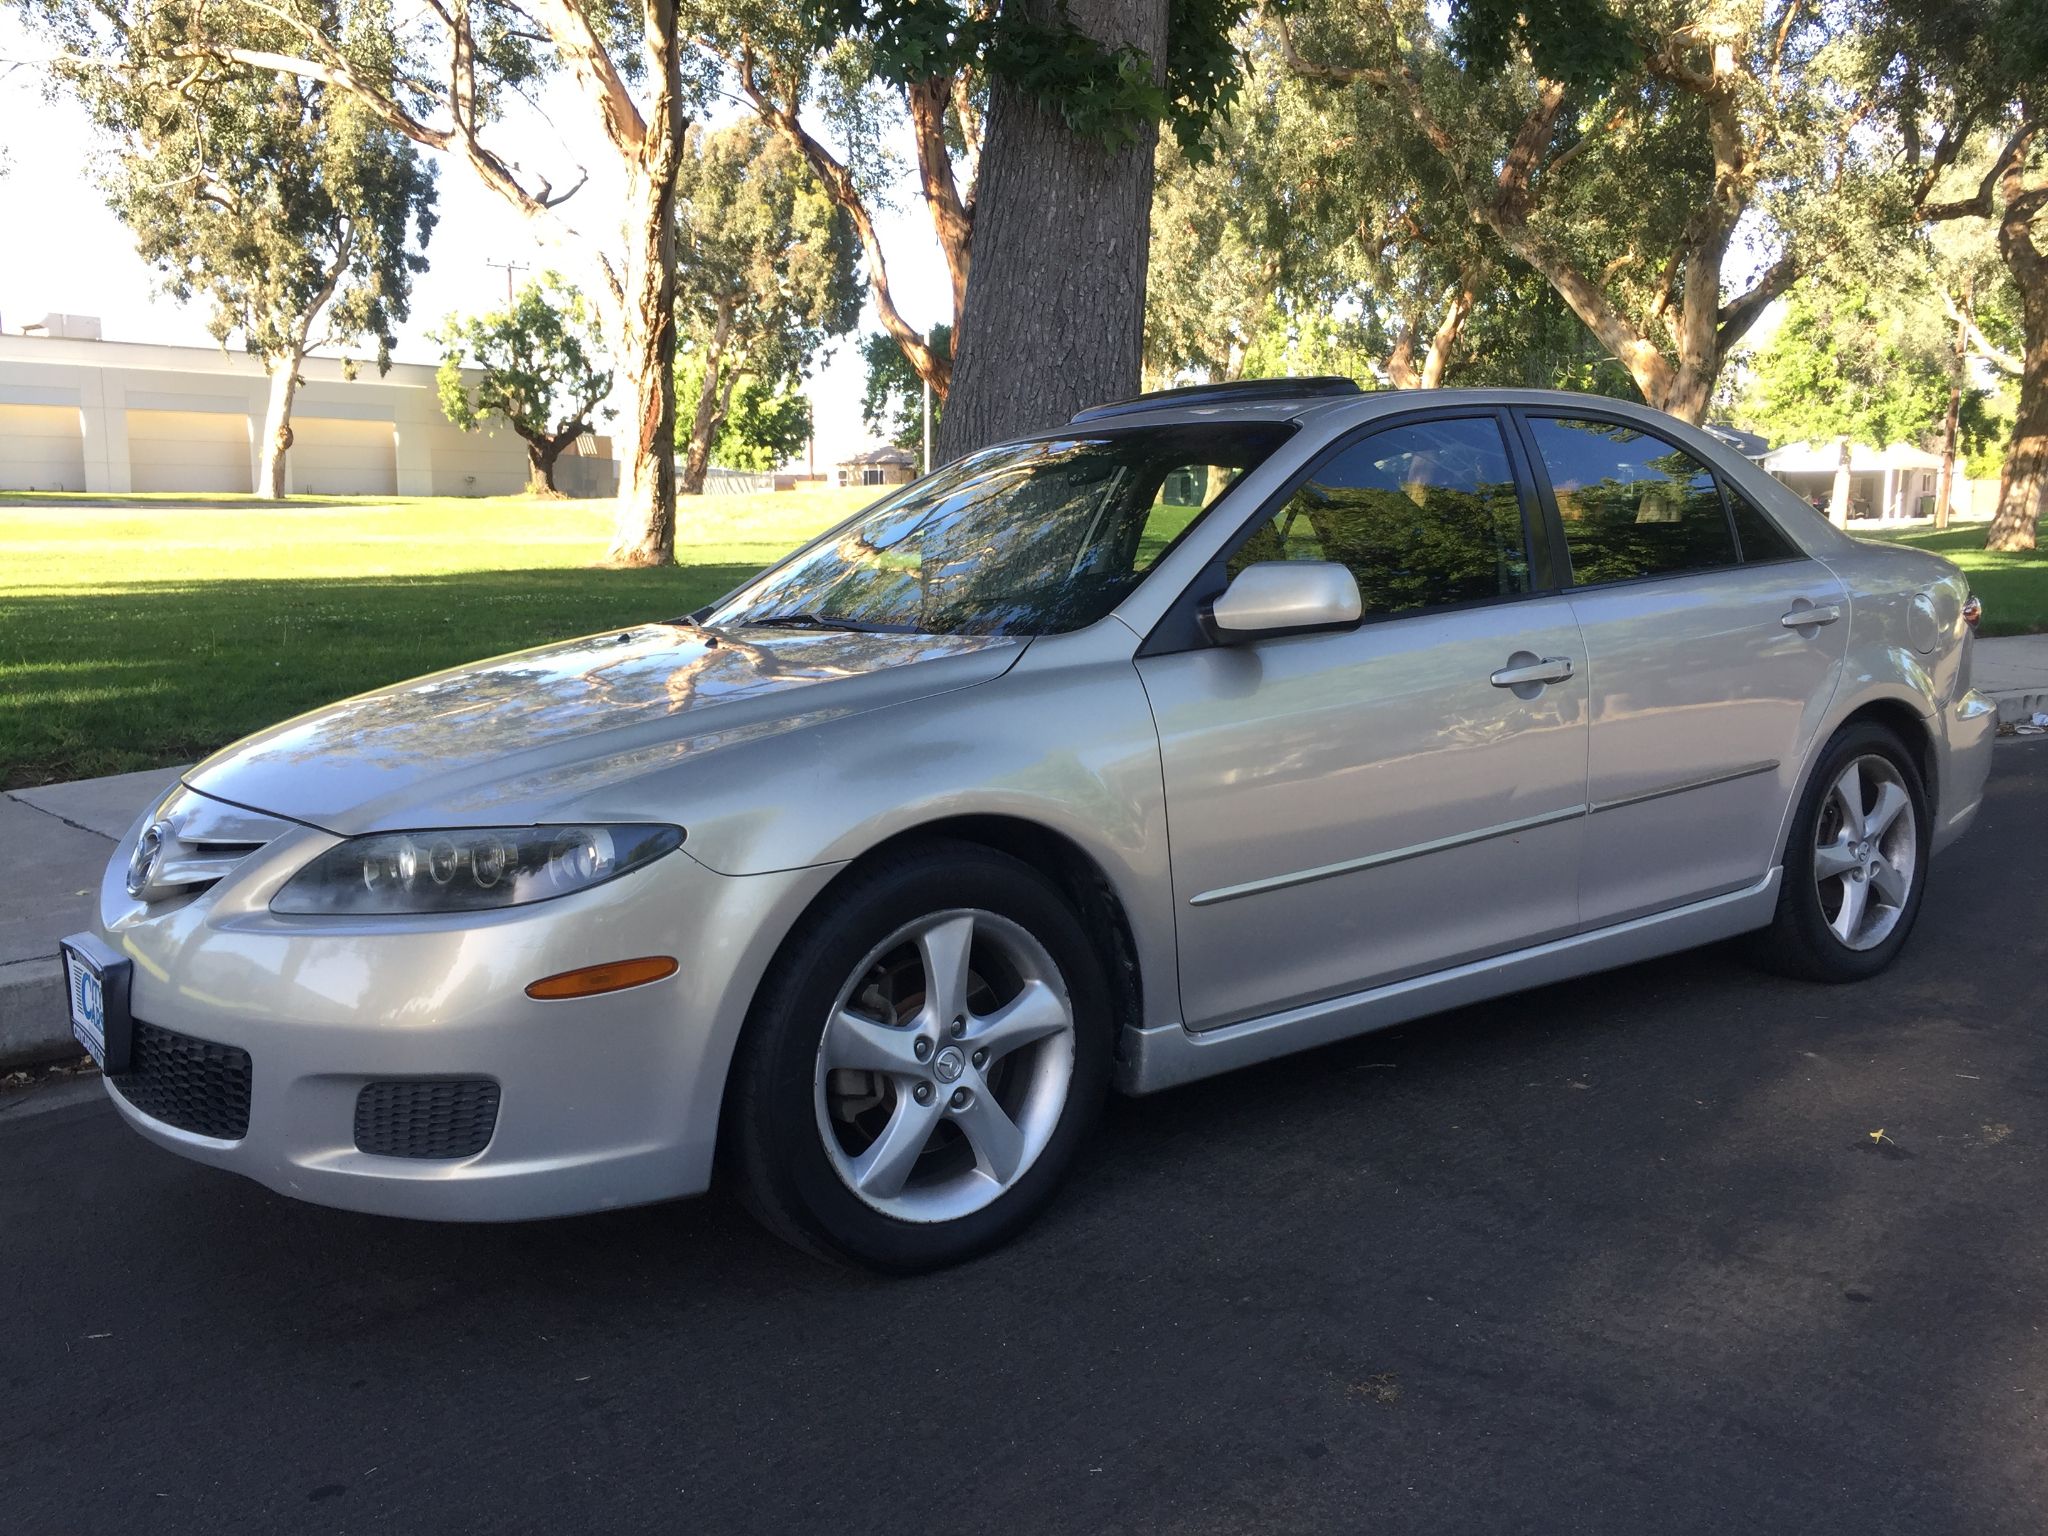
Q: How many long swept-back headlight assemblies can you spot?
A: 1